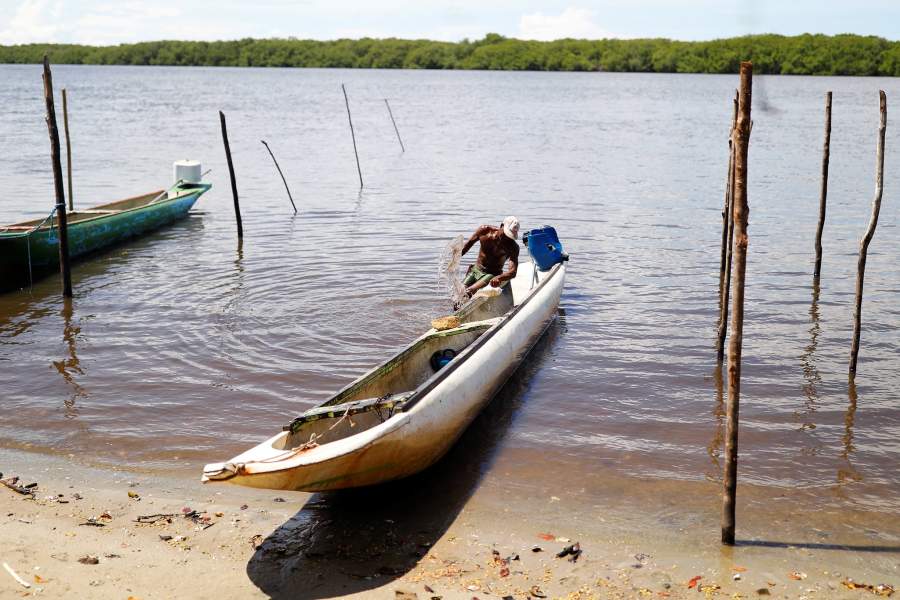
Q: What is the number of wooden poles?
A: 11